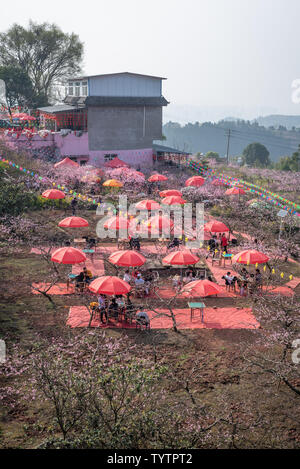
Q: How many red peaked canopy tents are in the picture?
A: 2